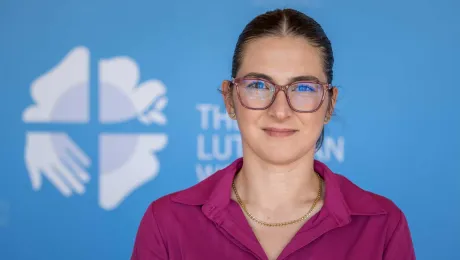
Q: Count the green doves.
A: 0